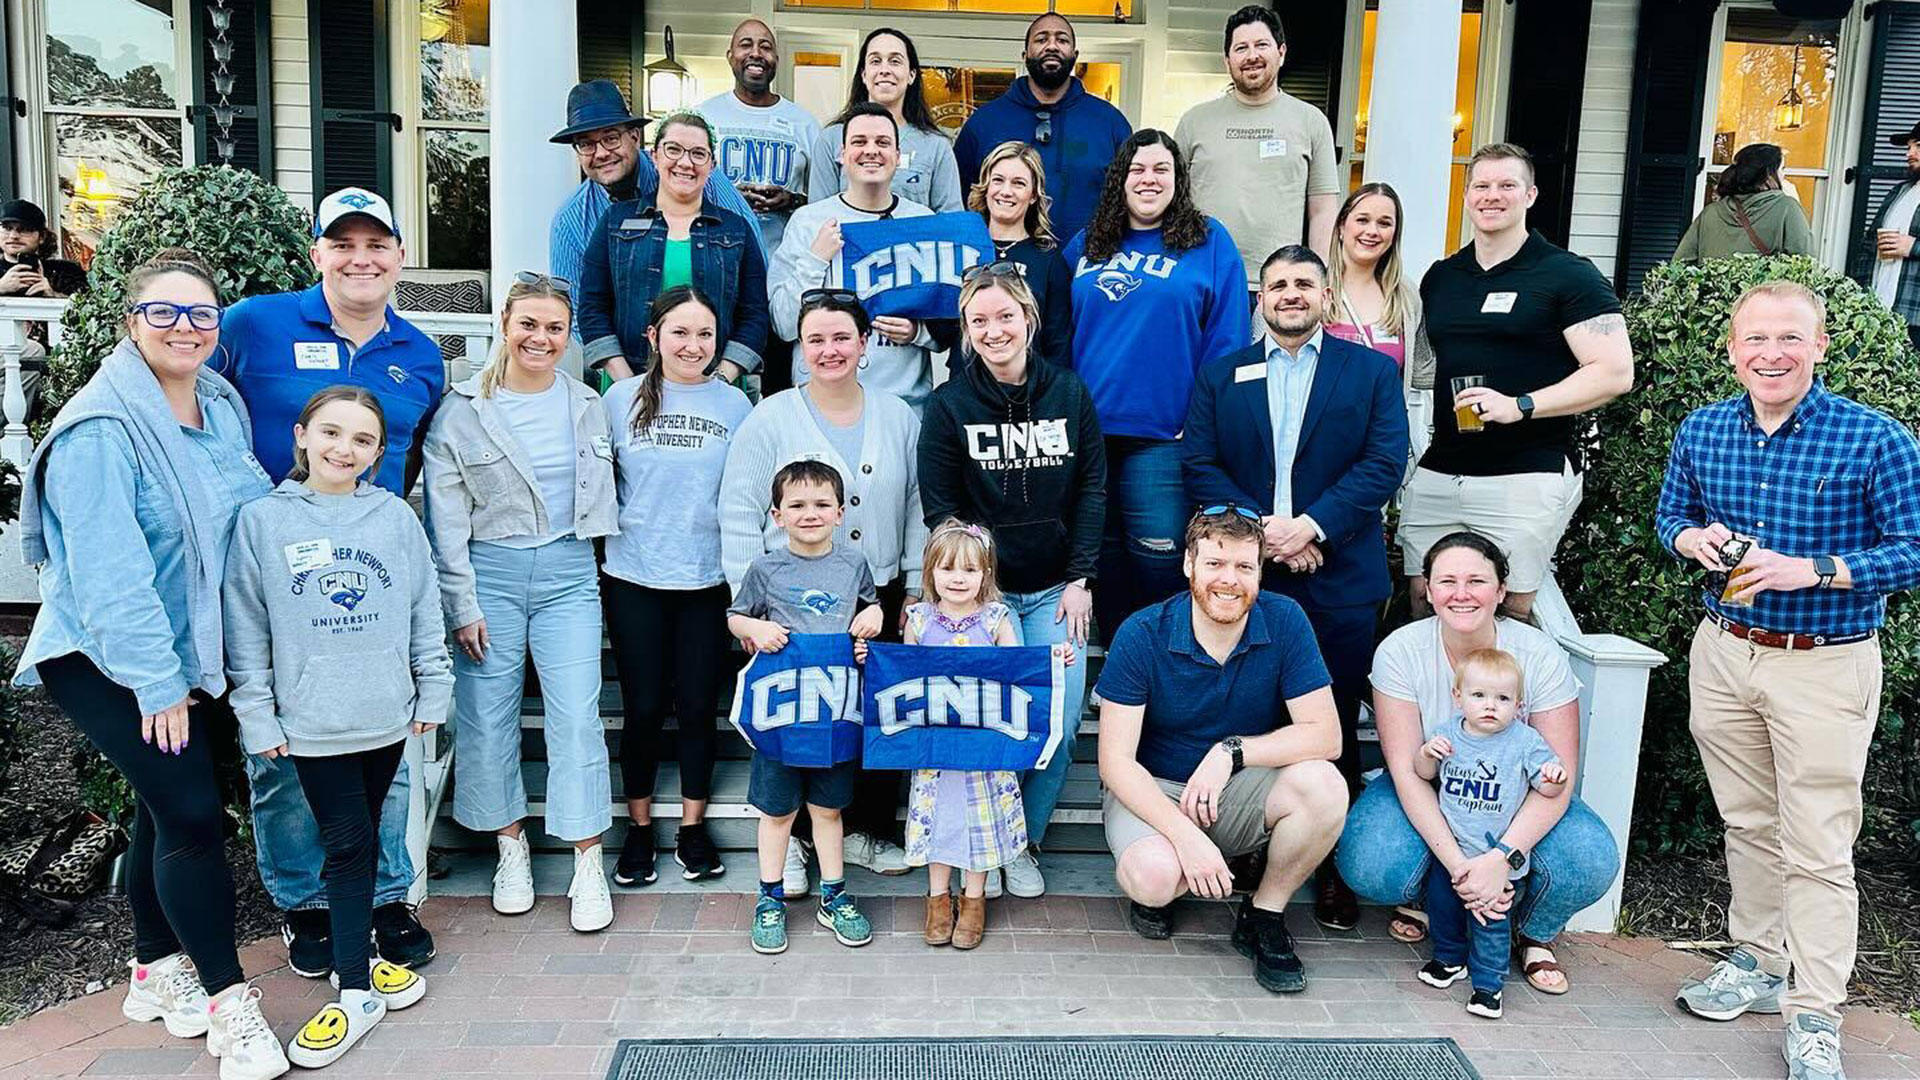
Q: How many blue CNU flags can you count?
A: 3